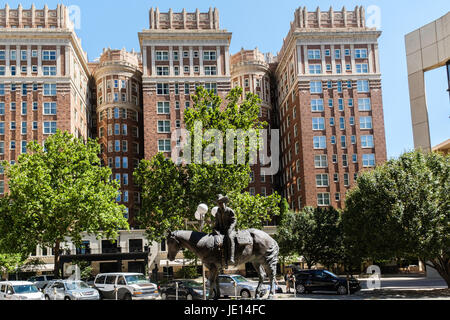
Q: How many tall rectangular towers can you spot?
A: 3